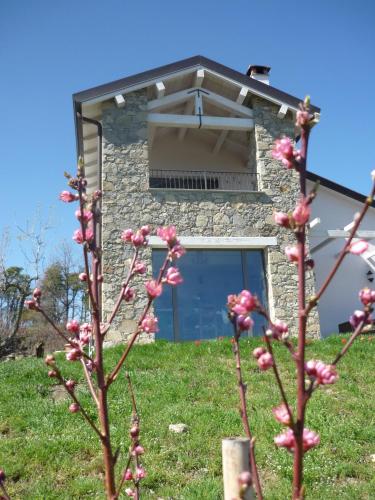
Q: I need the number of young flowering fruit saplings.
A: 2